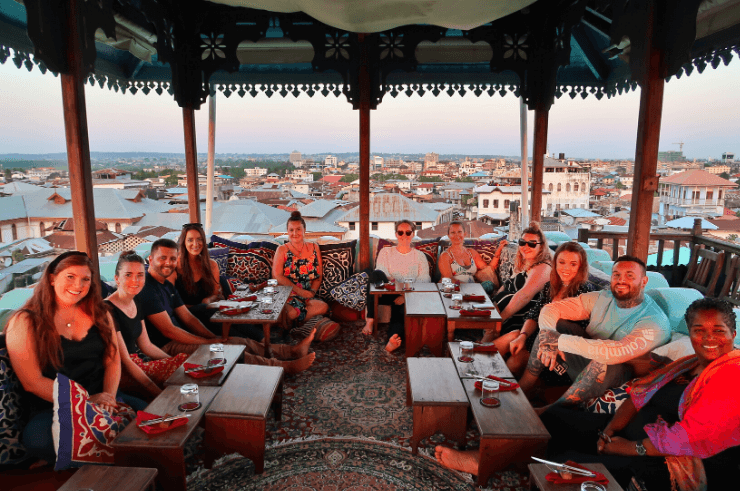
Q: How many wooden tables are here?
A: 12